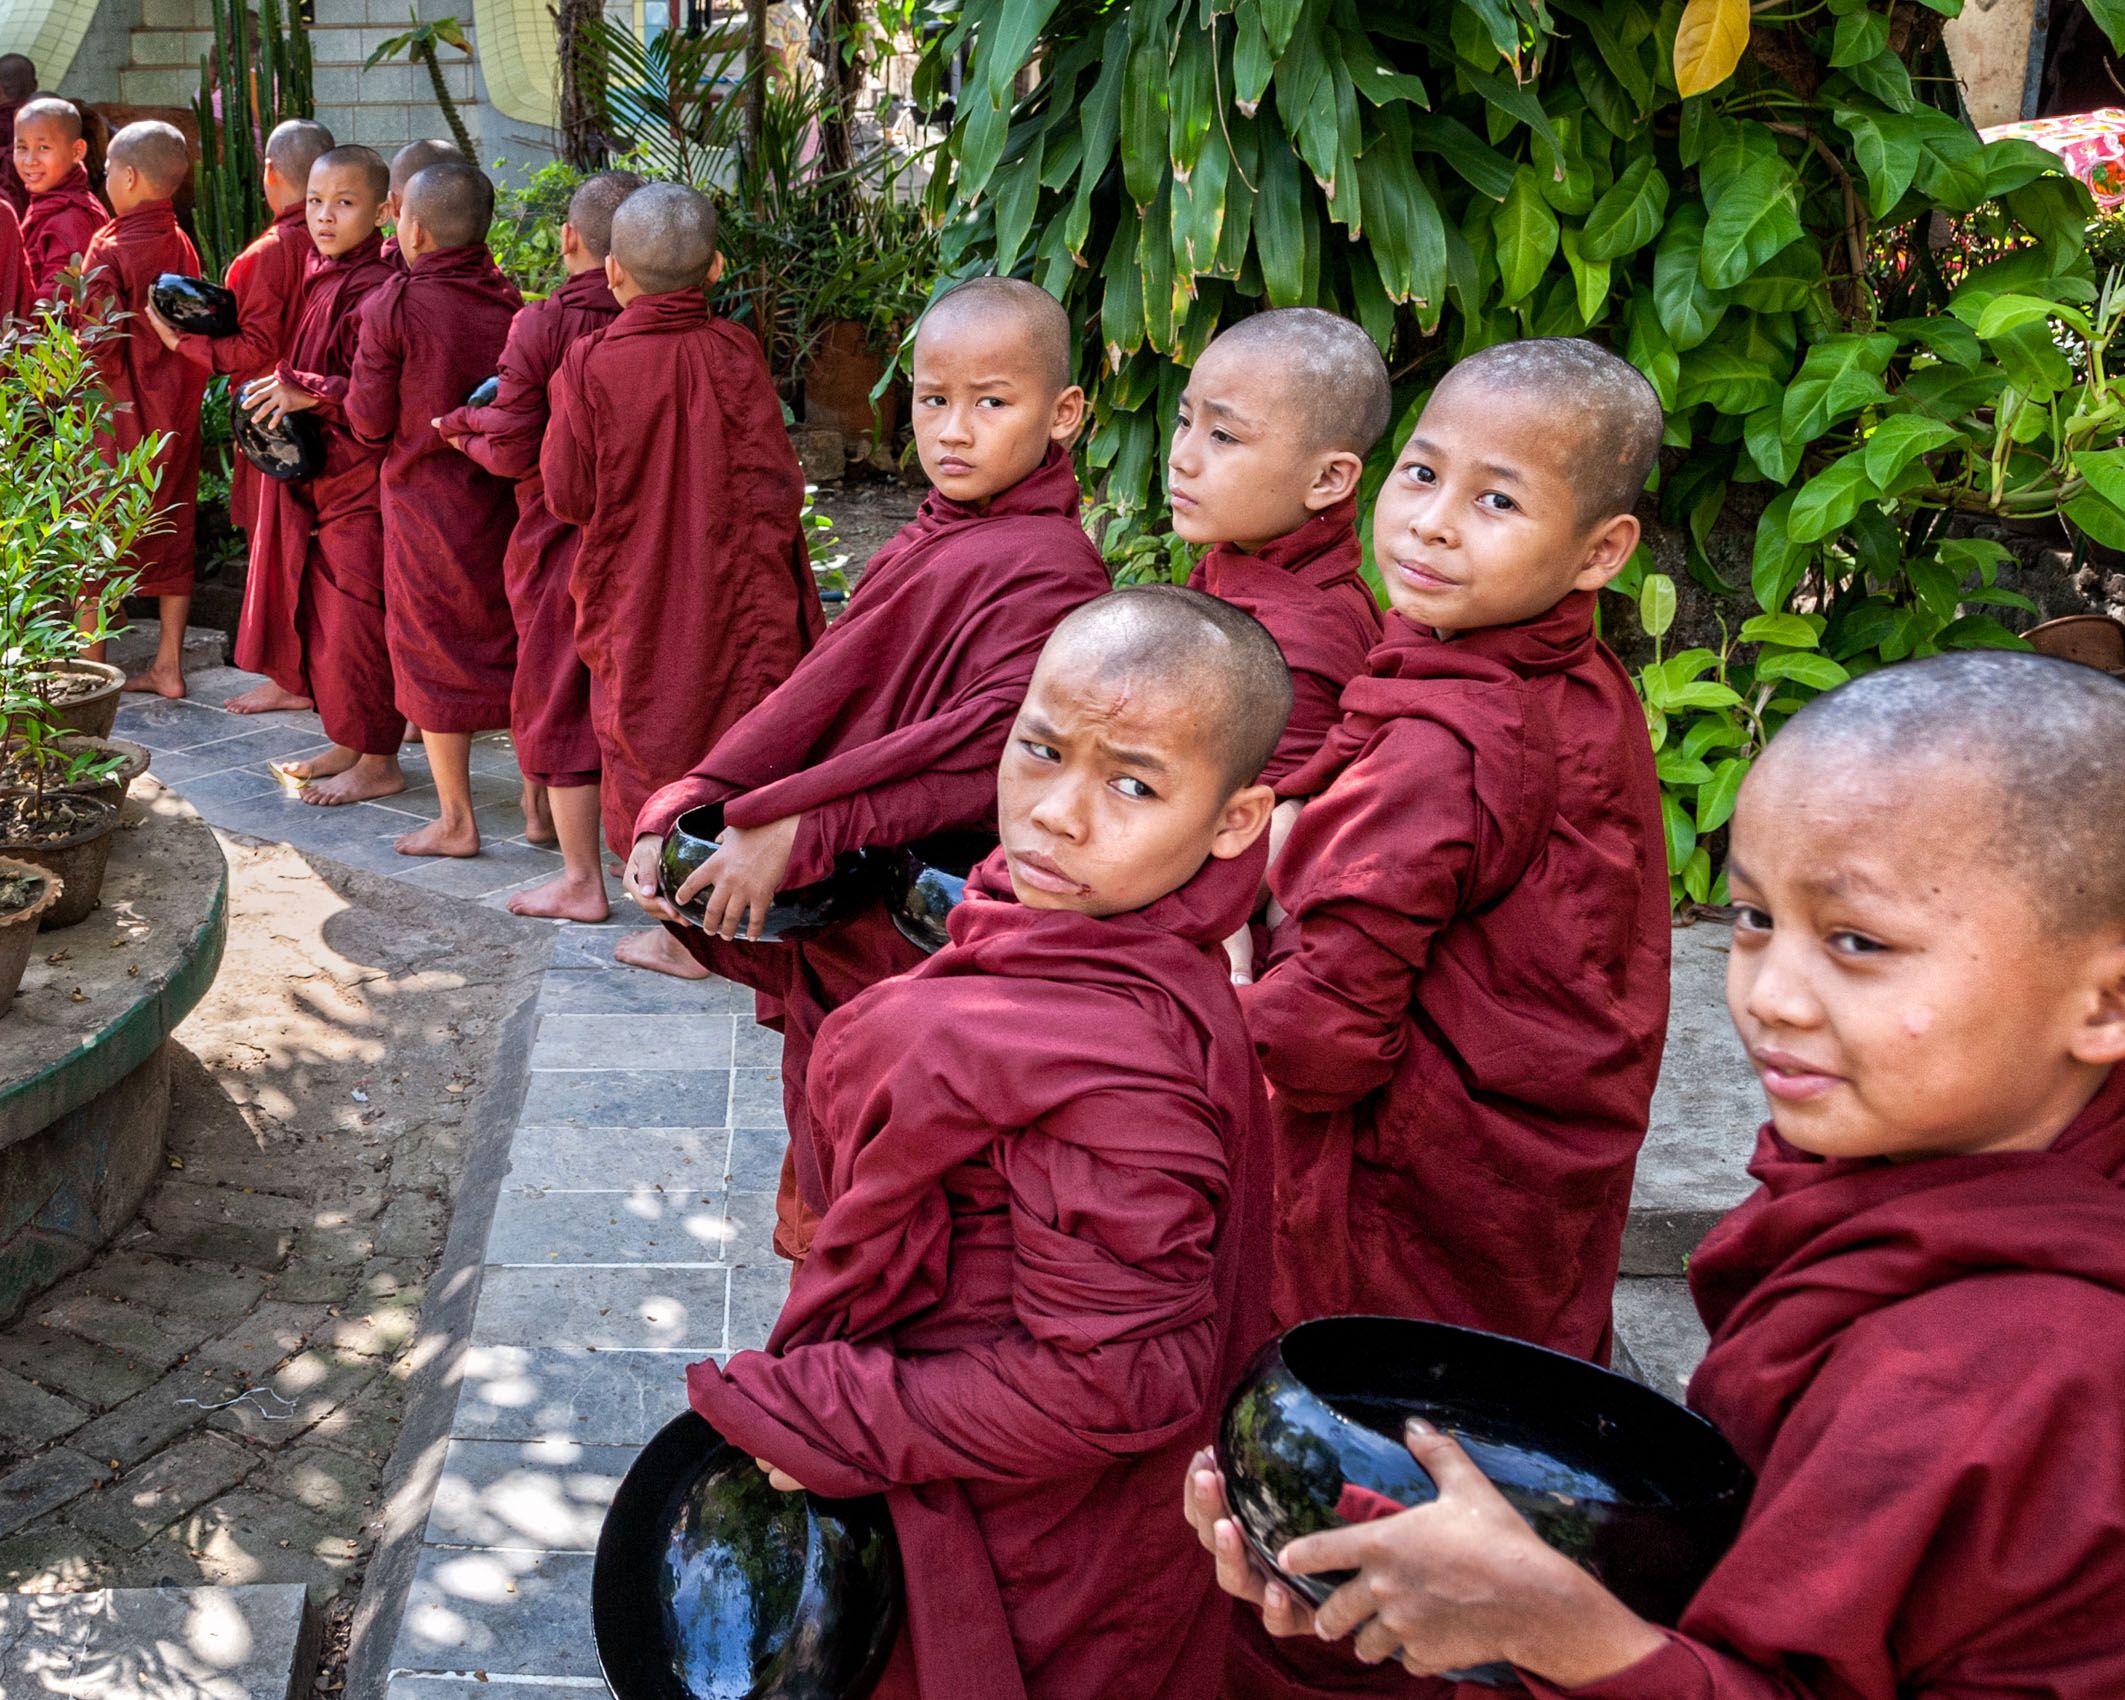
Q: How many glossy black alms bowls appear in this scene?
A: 7